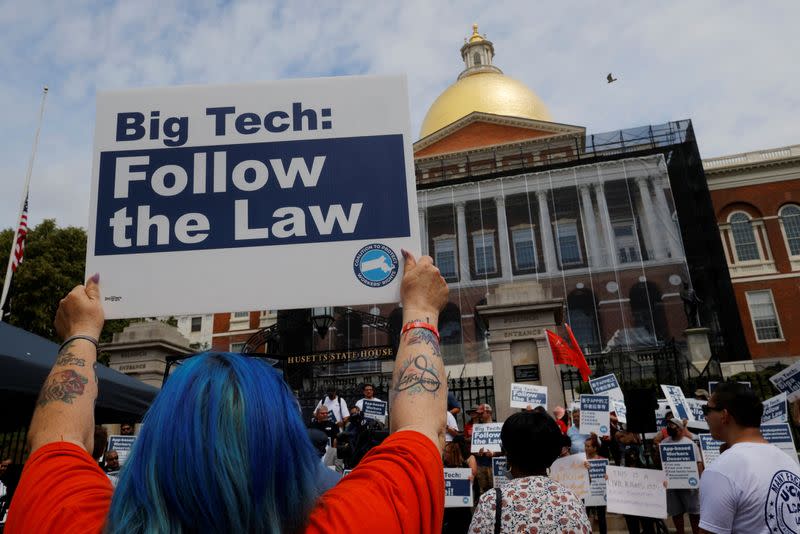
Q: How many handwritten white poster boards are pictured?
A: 2